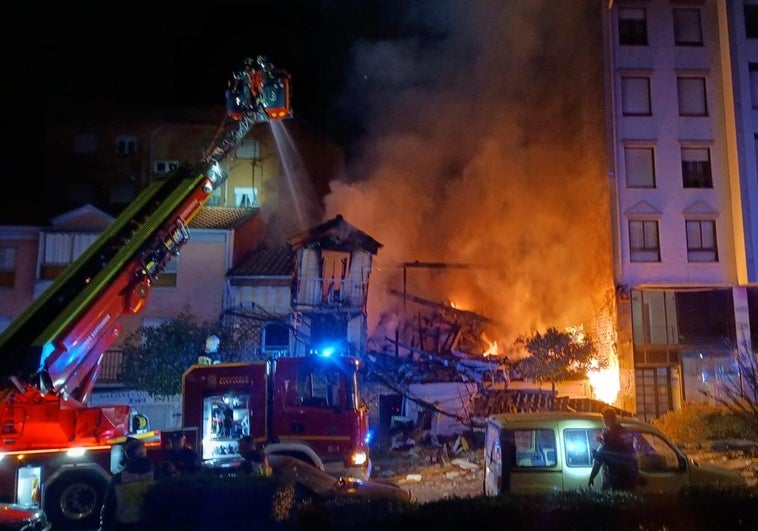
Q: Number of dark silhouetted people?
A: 4